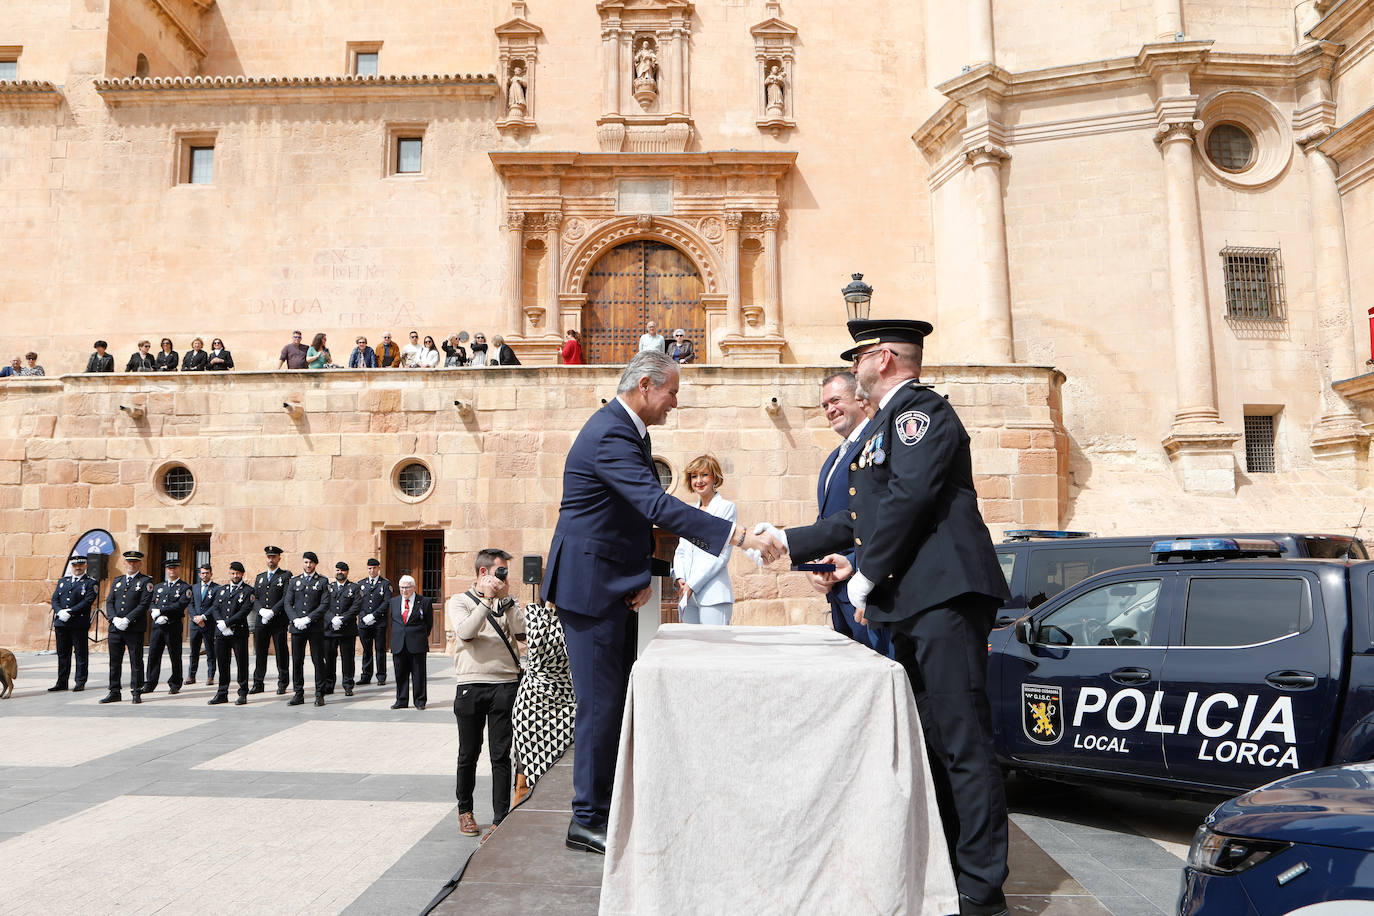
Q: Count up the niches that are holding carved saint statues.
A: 3